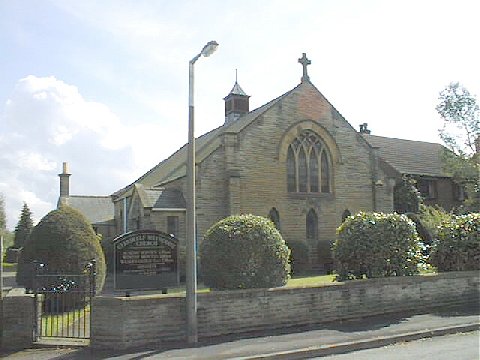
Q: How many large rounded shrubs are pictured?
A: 4